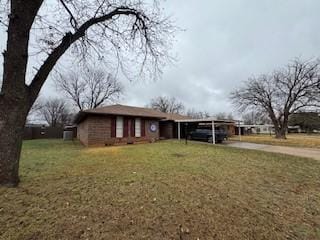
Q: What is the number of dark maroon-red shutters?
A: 4